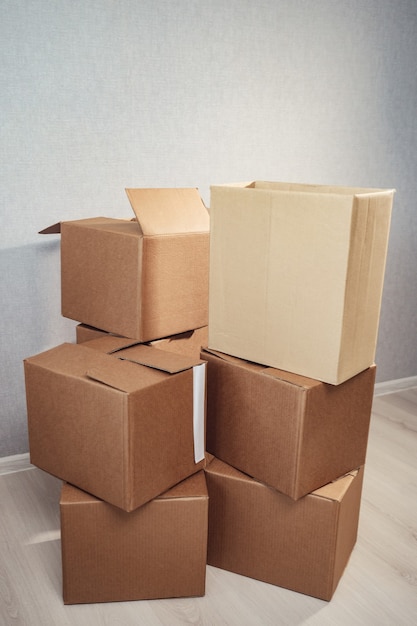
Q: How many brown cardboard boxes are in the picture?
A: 6